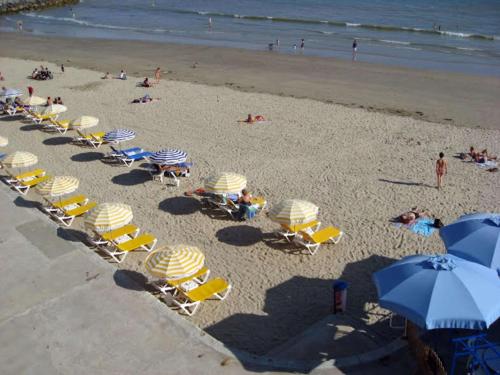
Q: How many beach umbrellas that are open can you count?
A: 15